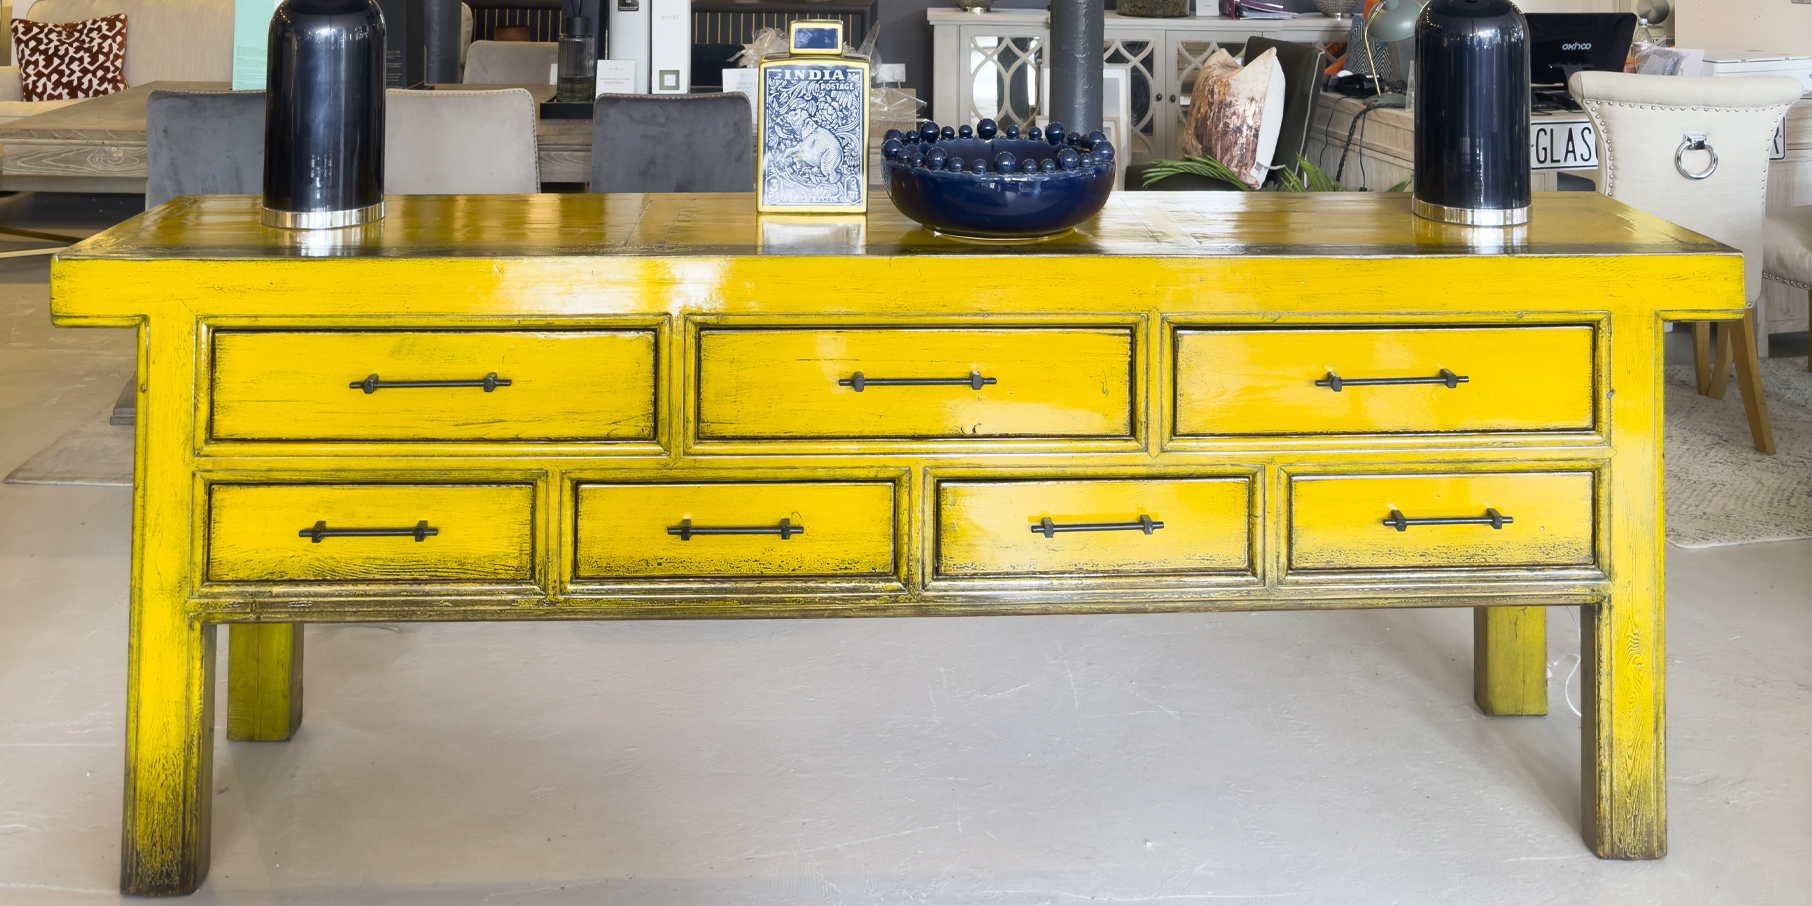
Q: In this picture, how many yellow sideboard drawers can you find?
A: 7